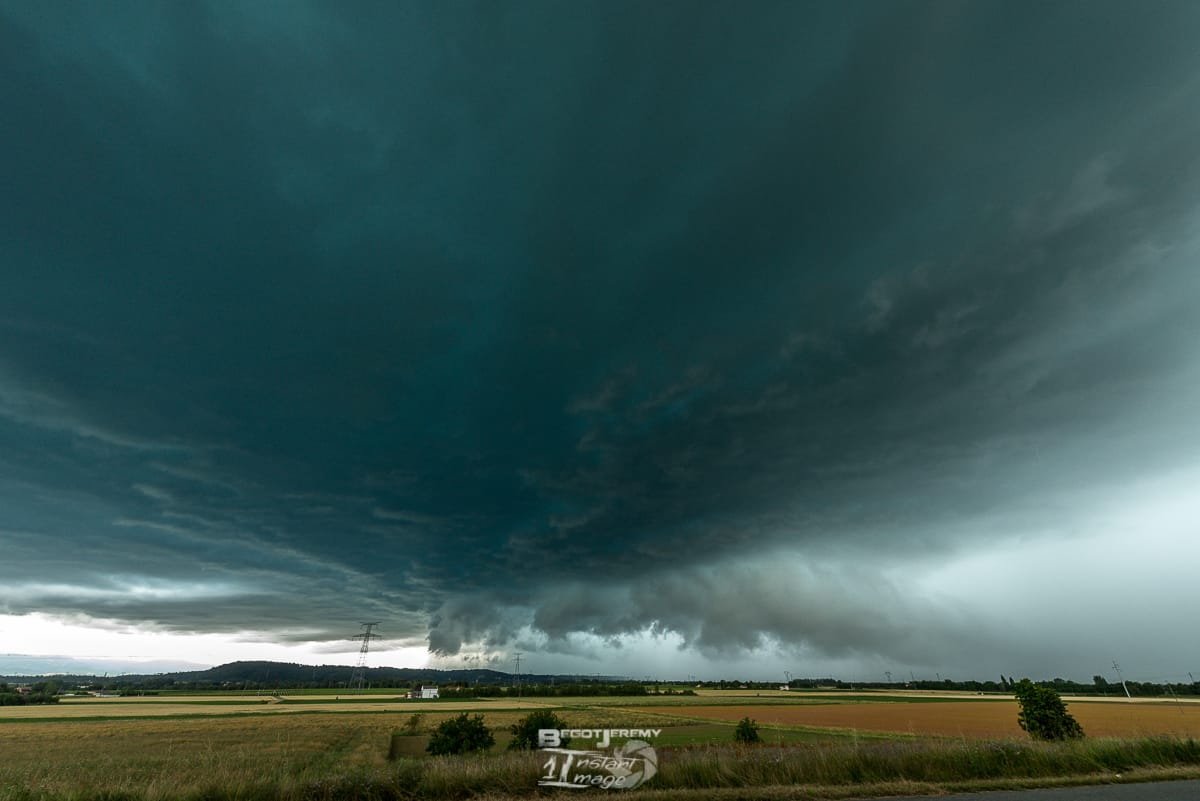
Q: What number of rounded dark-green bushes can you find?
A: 4